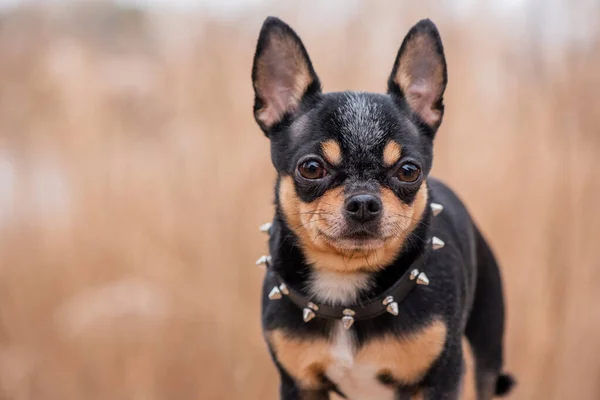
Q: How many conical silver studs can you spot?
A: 9